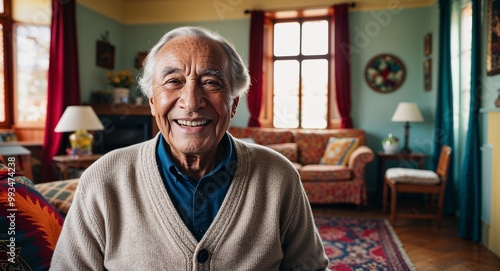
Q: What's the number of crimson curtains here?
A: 3